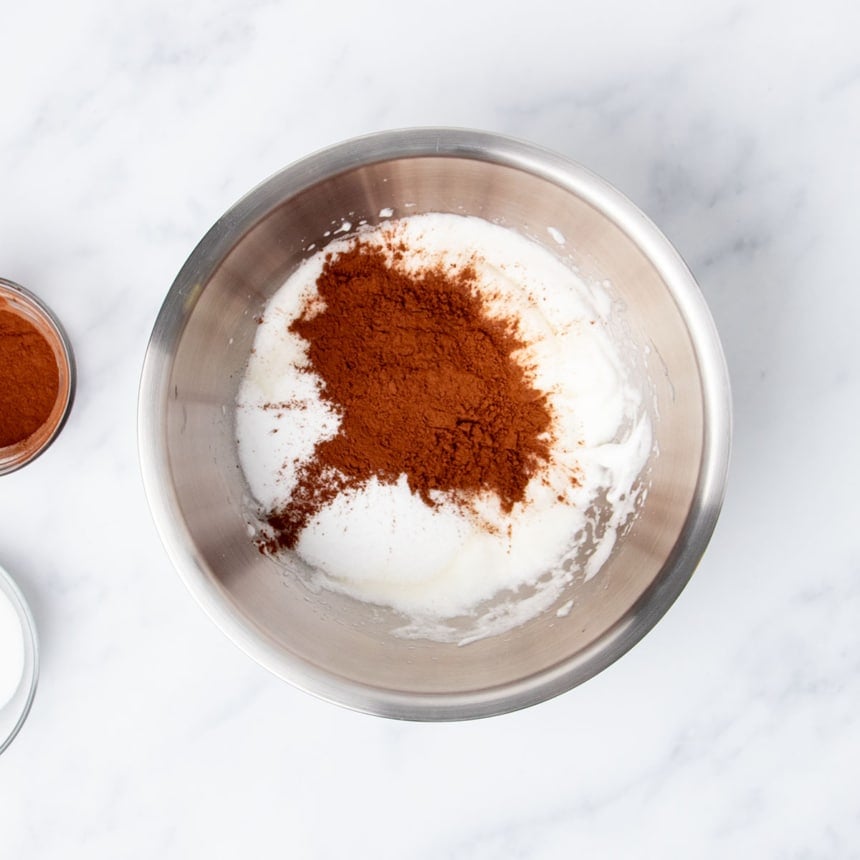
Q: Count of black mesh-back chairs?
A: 0